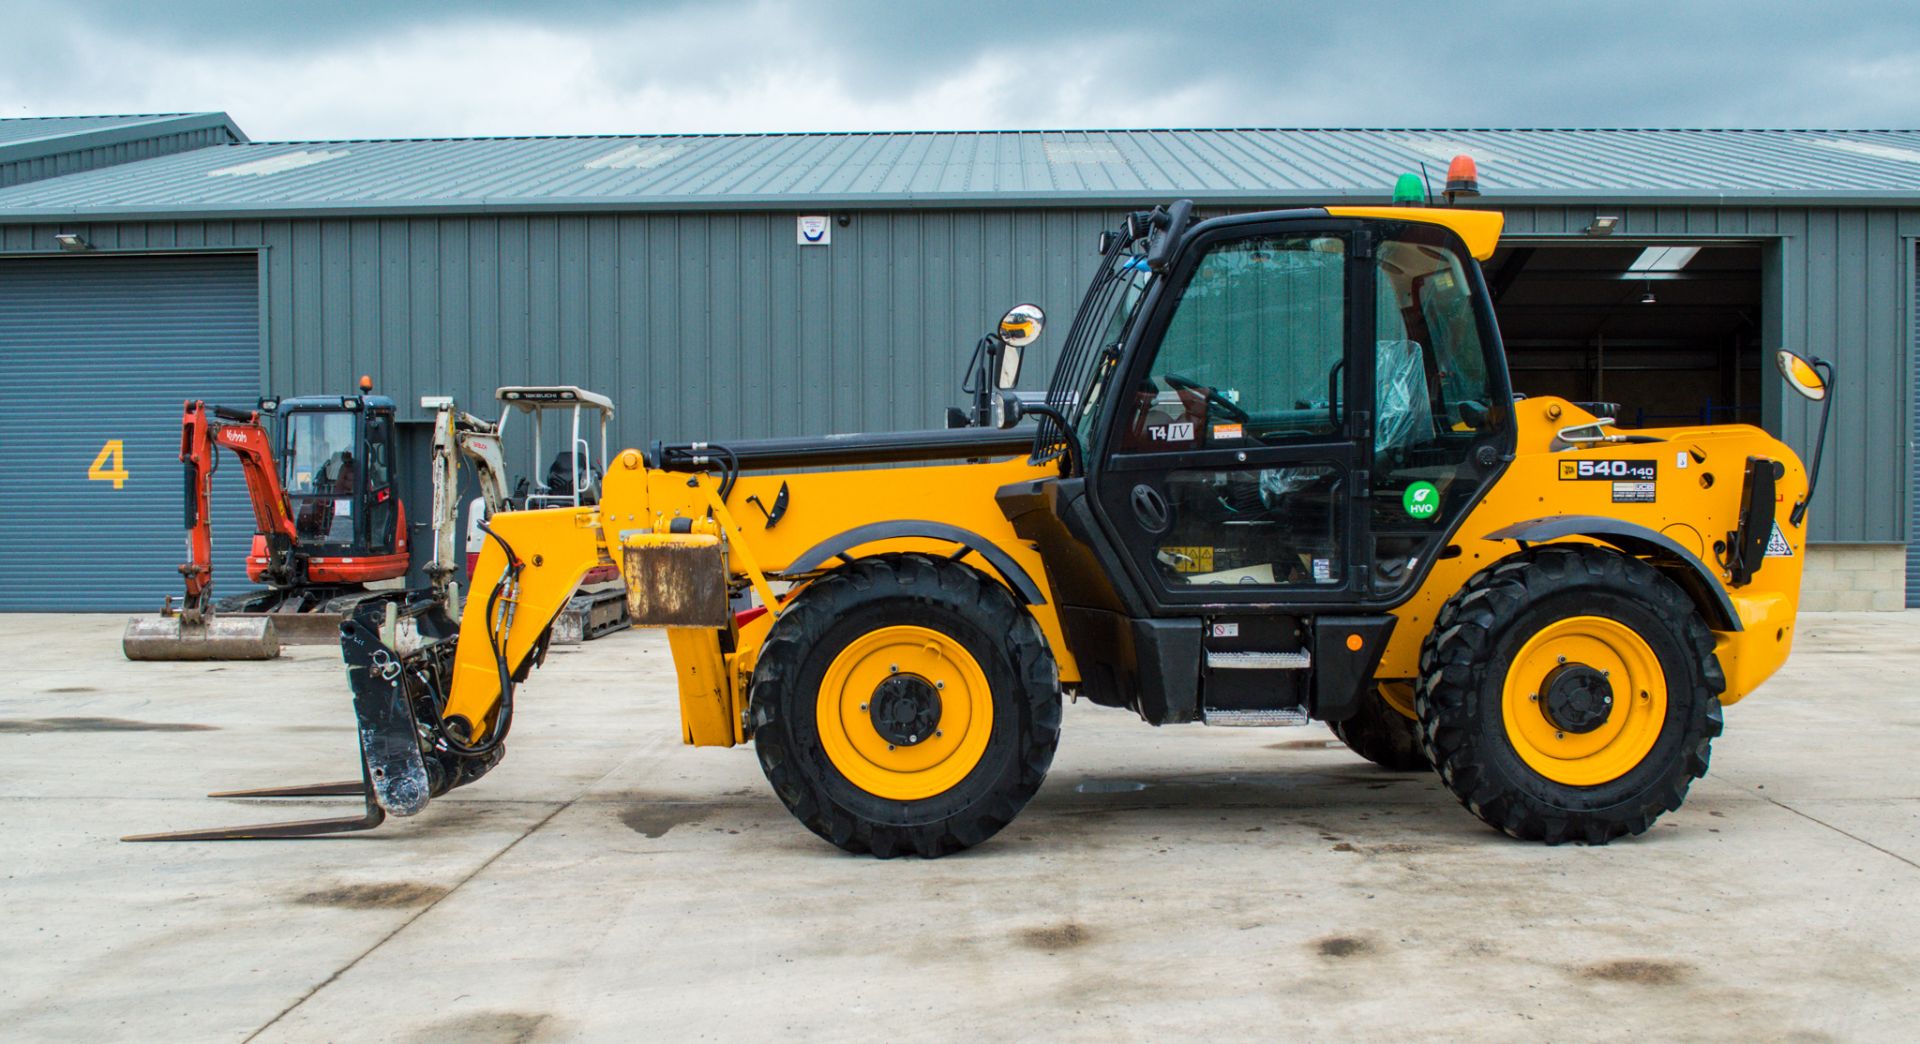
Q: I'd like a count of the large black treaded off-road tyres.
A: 3